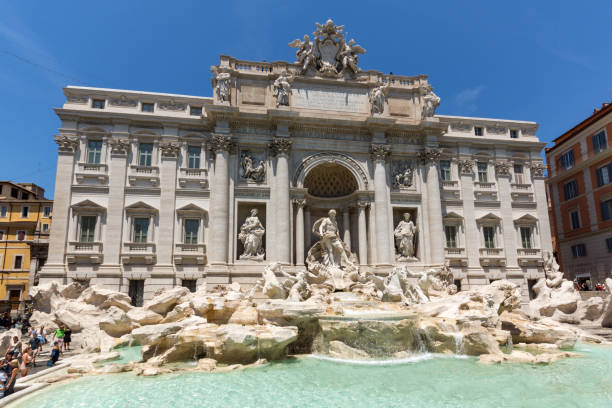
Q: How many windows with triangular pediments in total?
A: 6